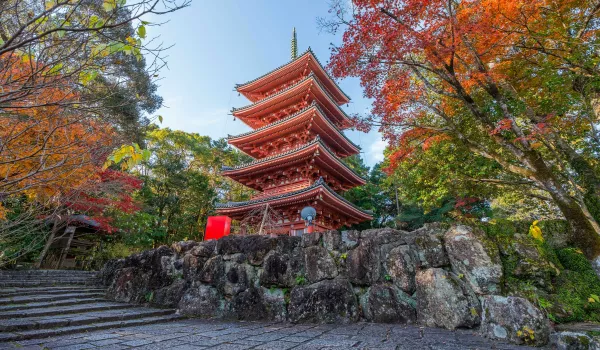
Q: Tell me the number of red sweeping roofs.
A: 5